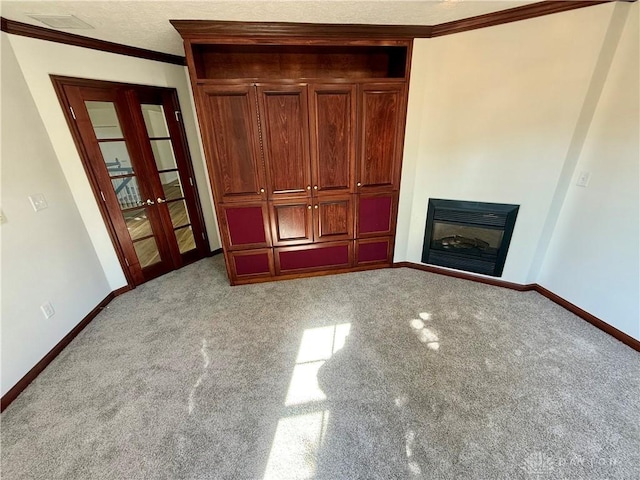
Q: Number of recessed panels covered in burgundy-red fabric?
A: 5